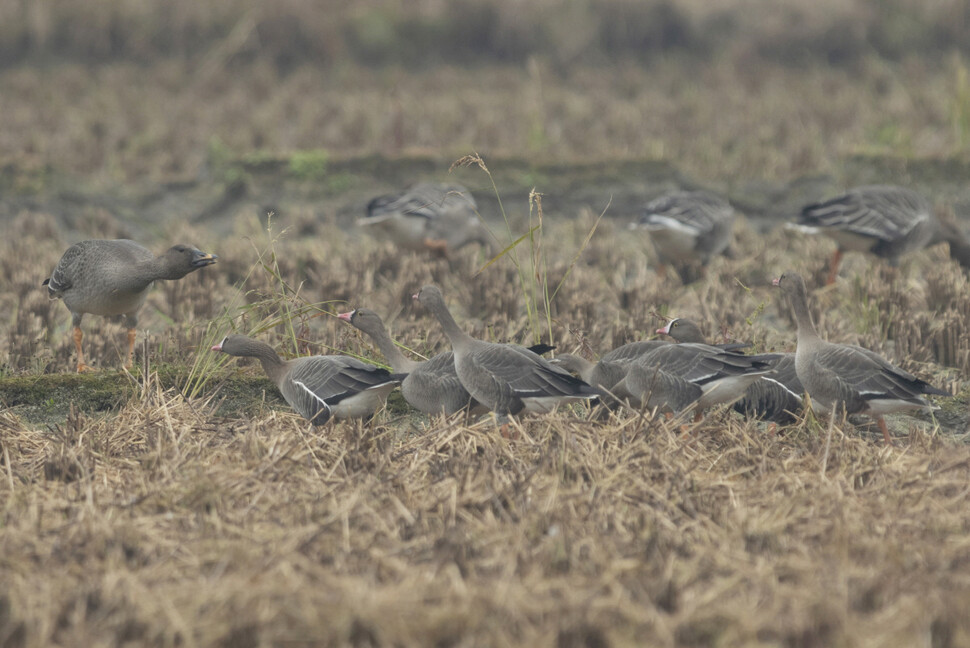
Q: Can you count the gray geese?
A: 11